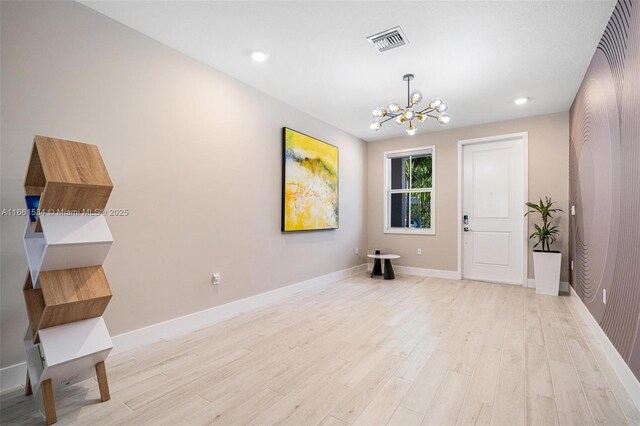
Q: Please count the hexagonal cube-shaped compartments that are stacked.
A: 4